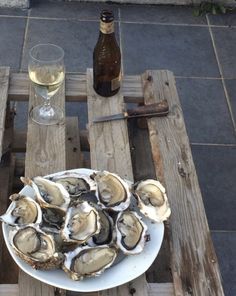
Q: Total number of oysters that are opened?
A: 11